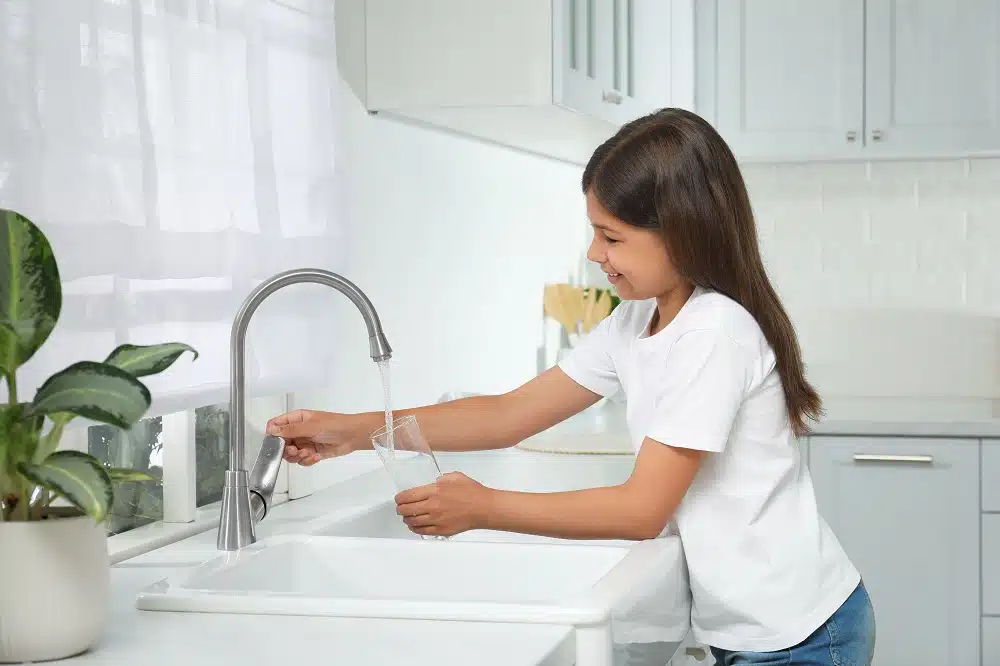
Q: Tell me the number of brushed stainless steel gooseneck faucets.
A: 1